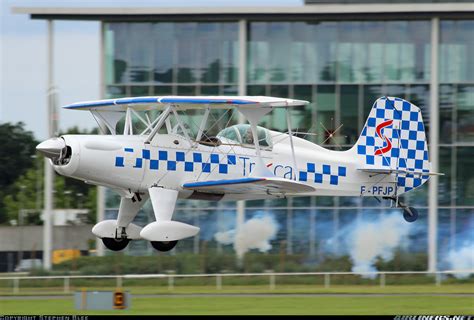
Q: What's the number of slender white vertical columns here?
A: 4